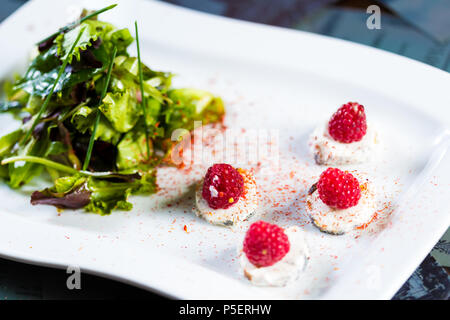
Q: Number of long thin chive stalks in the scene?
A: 4